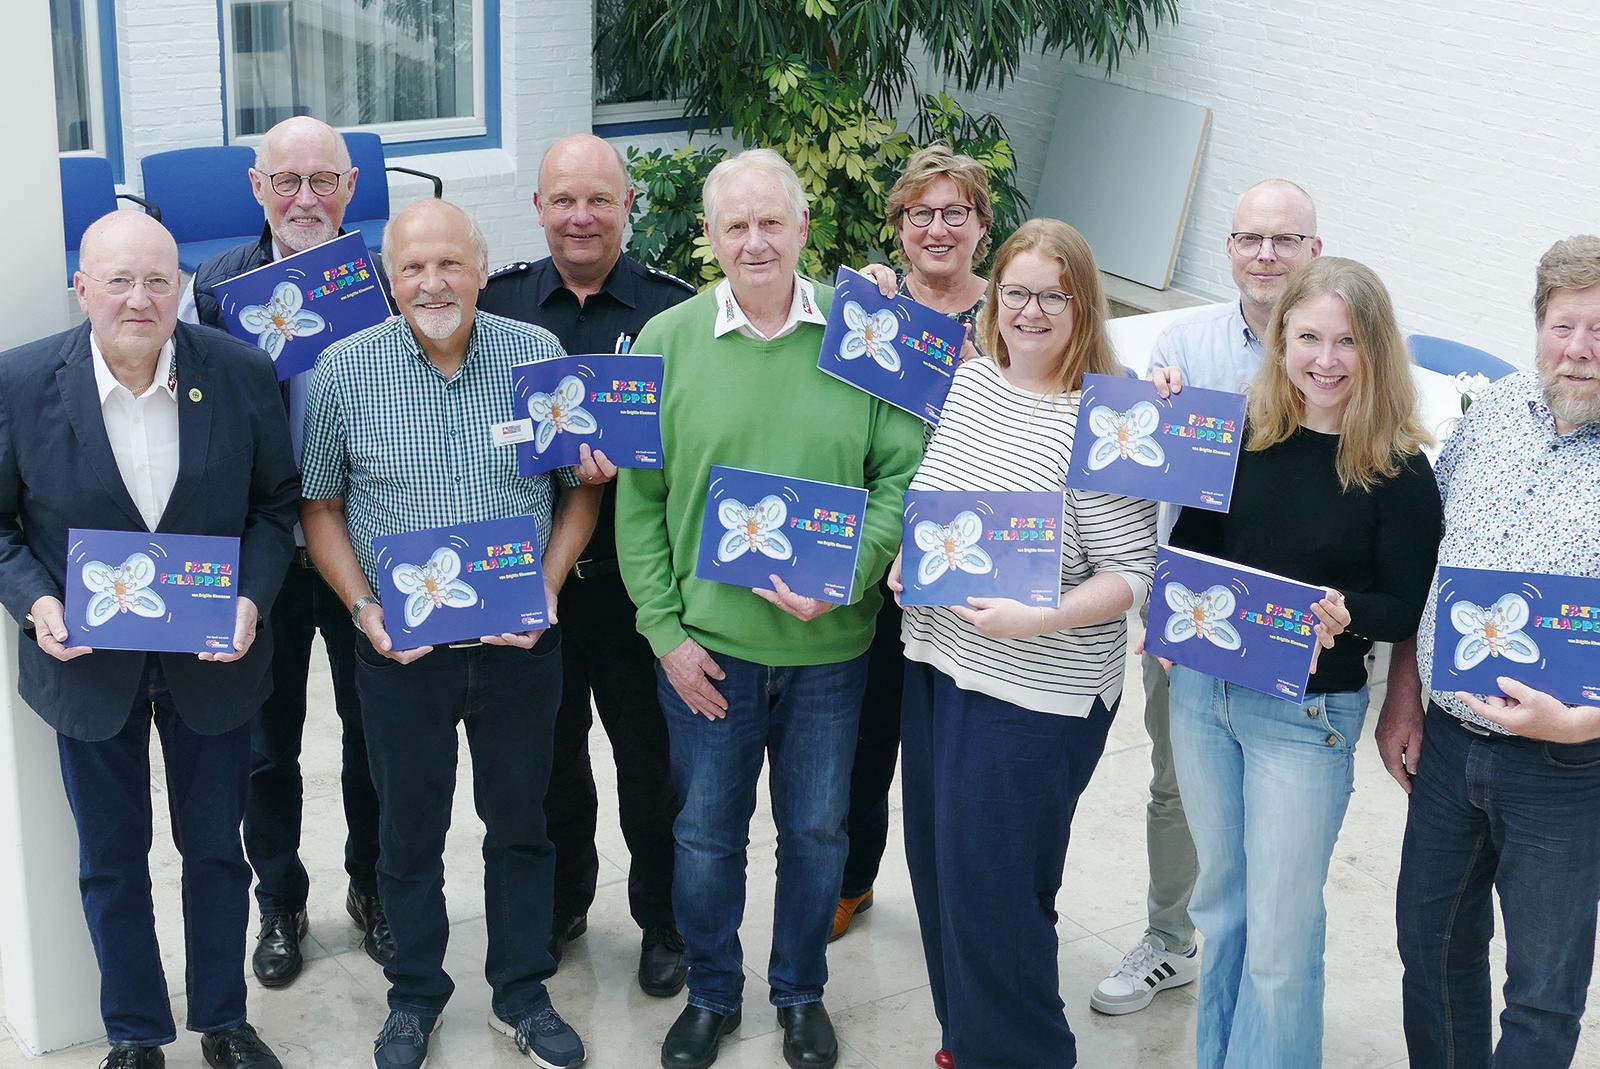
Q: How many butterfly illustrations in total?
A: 10